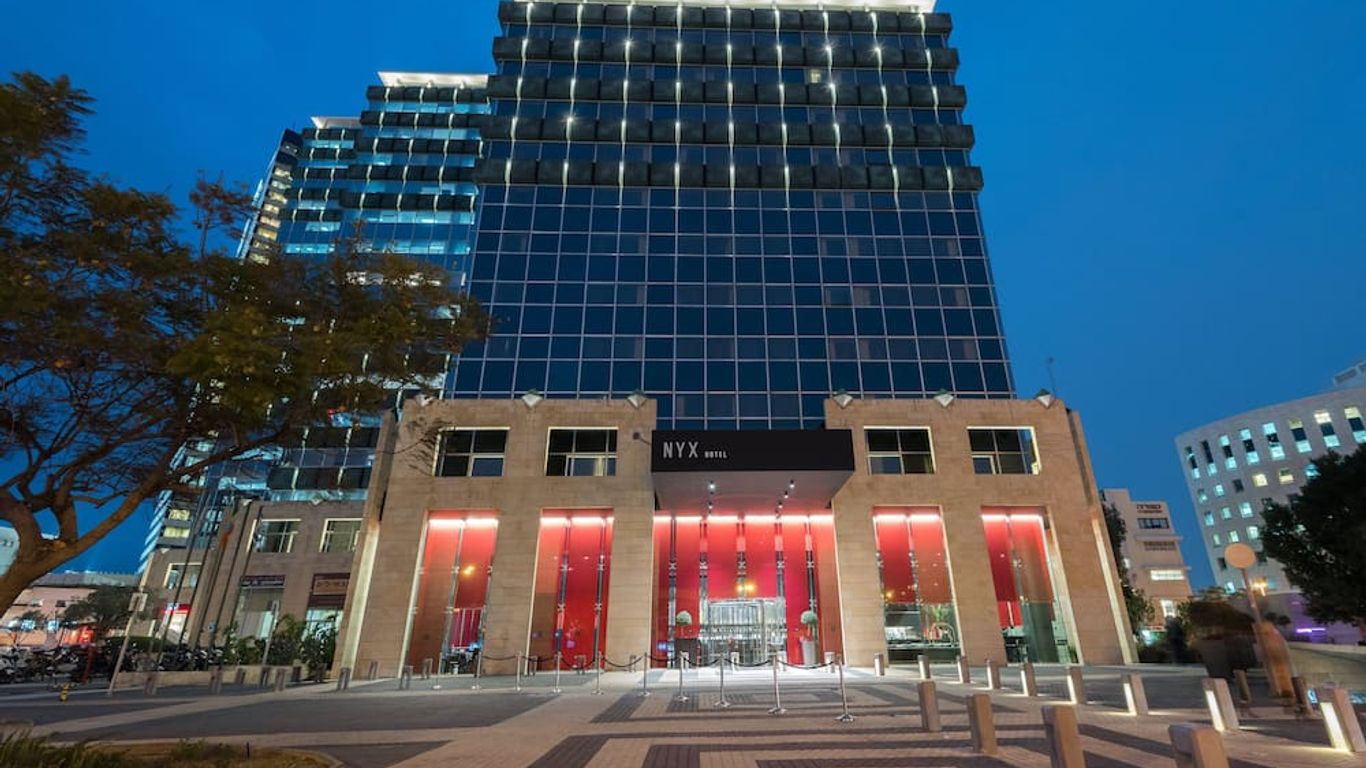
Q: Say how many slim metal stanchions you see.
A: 10